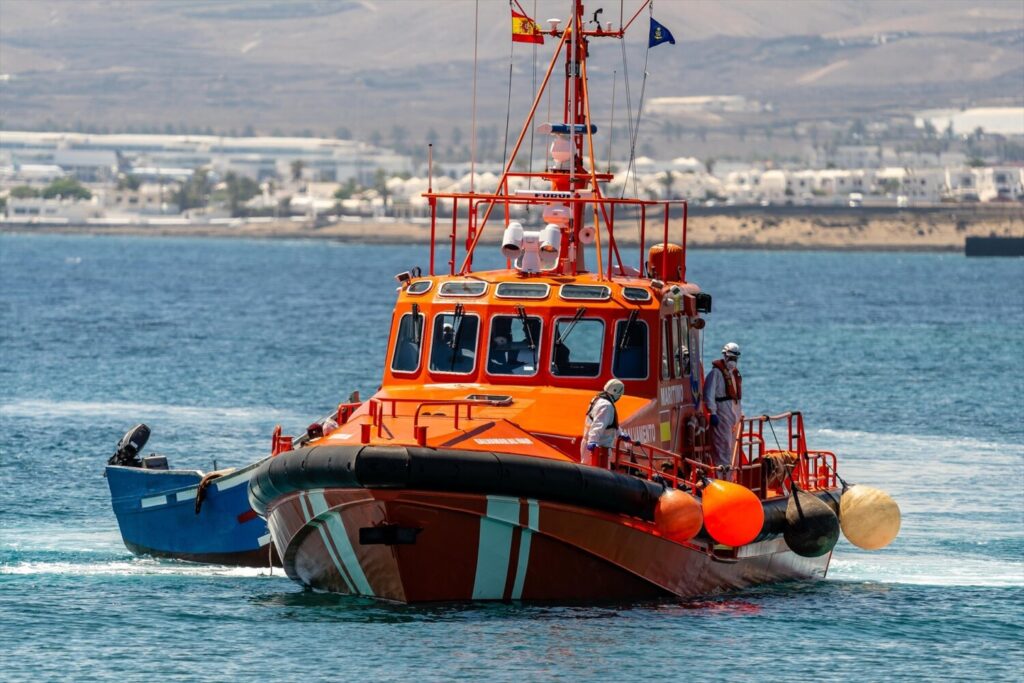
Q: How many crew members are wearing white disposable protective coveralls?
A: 2